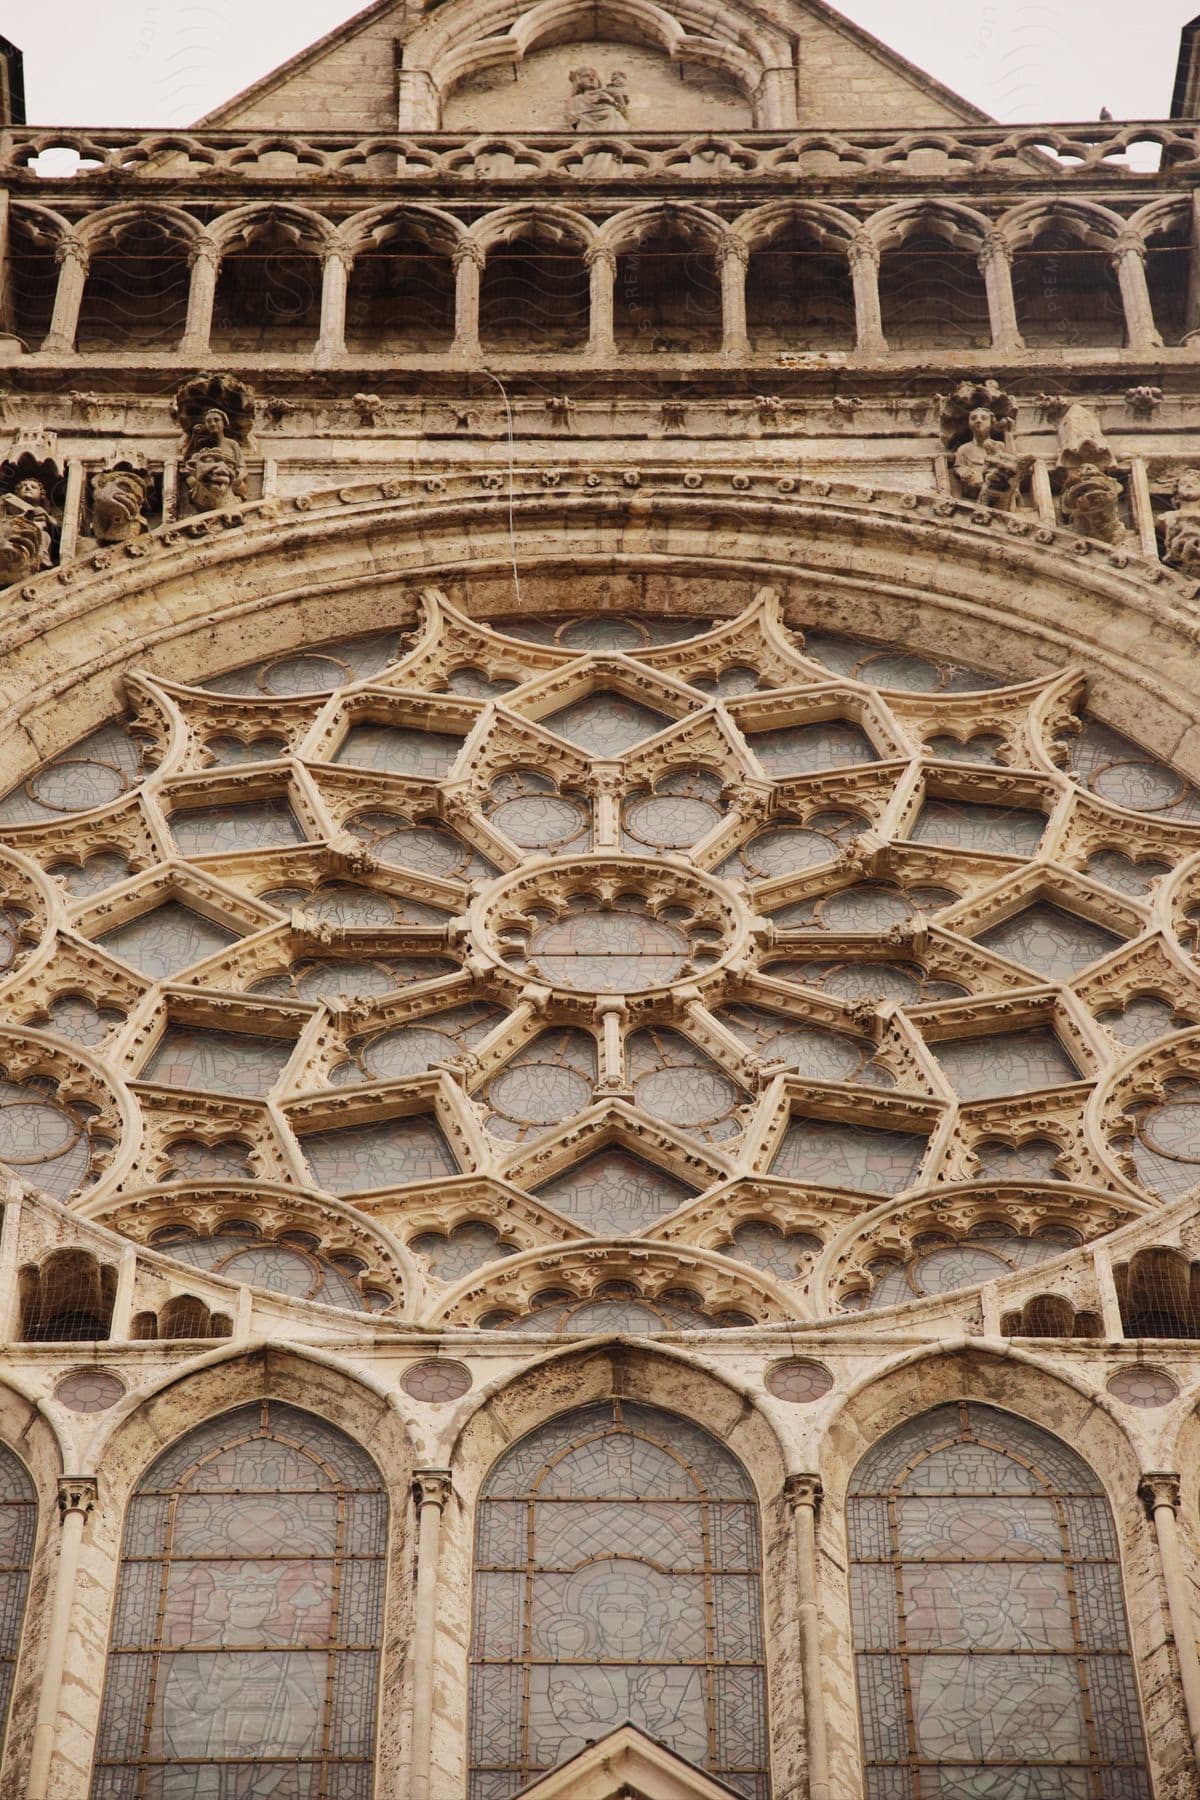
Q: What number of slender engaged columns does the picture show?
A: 4